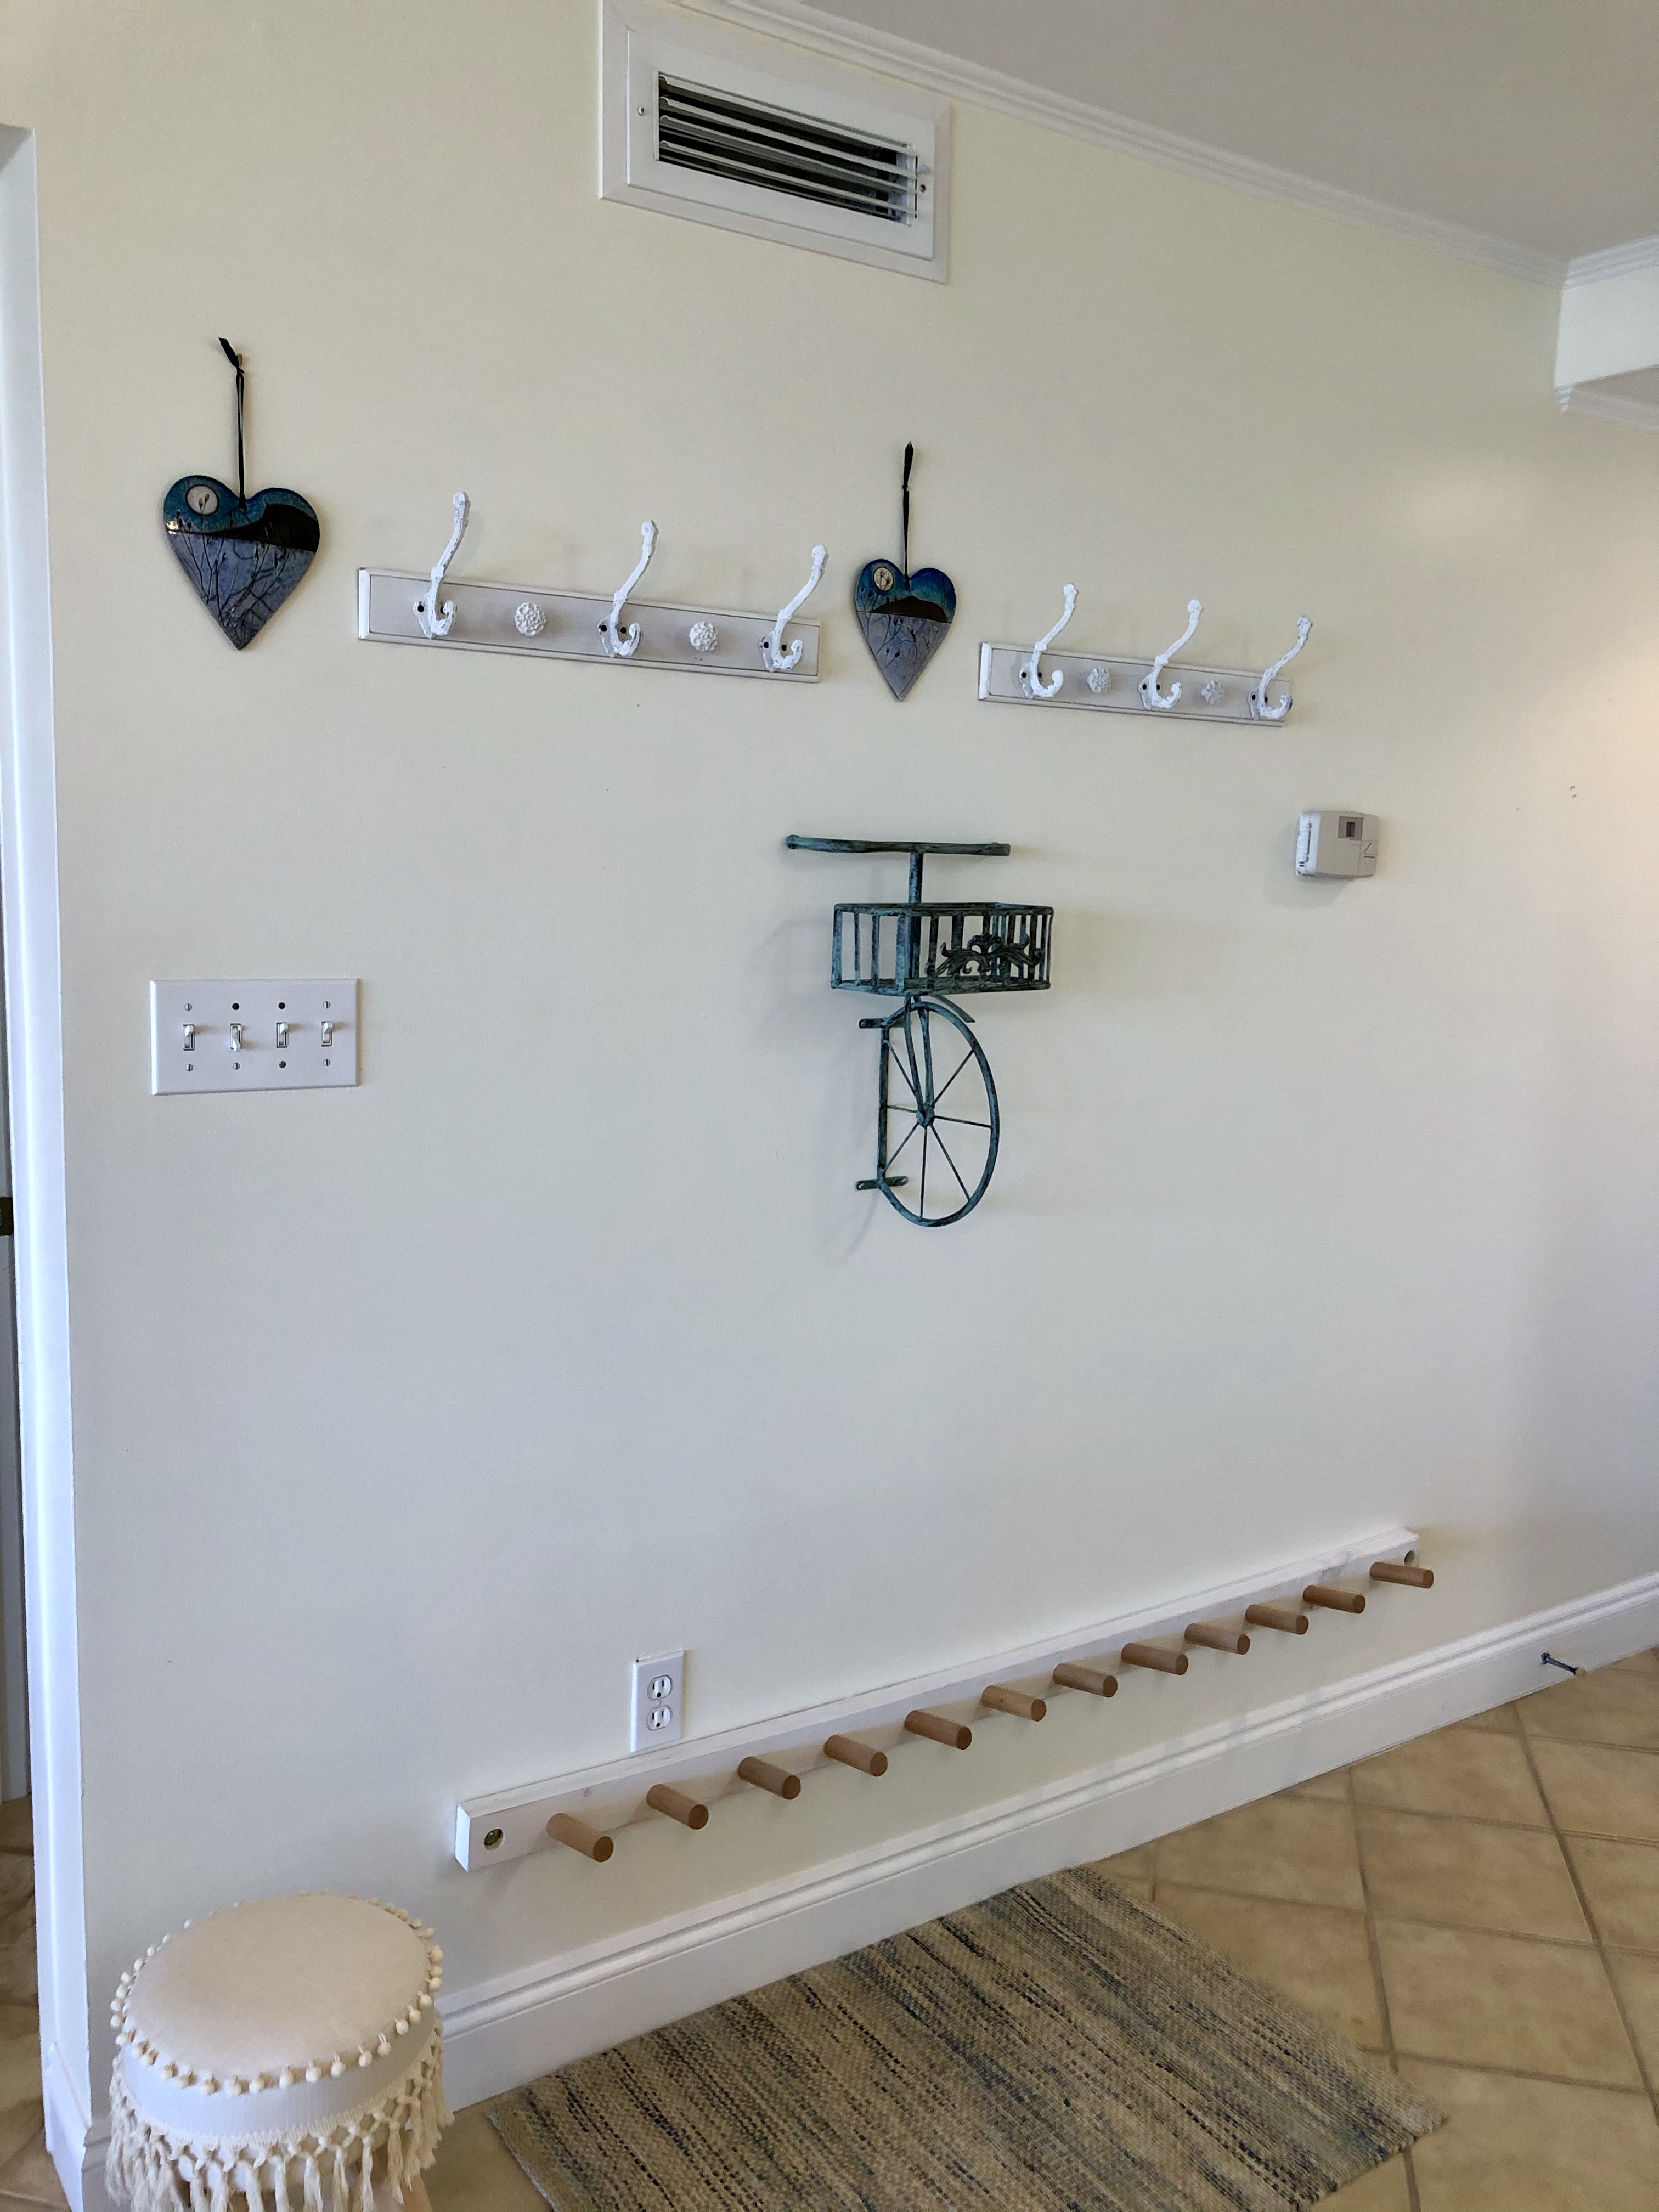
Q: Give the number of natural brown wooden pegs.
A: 12